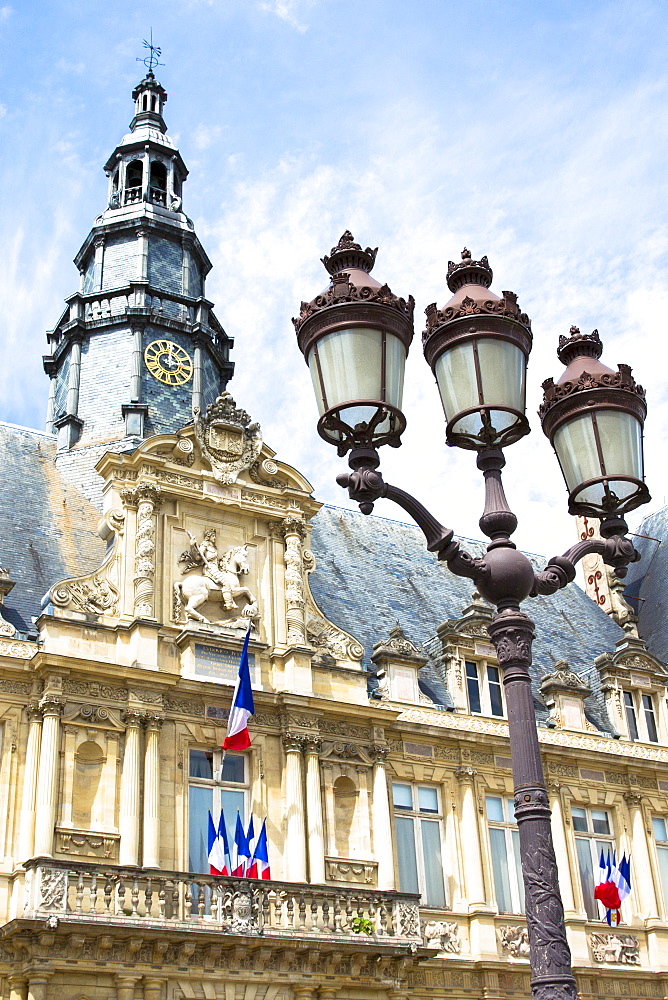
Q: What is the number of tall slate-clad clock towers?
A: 1